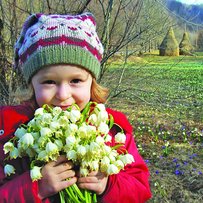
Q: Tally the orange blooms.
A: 0